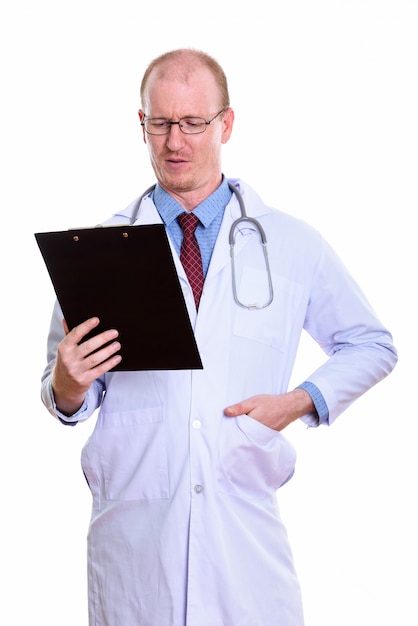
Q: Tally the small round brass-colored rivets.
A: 2